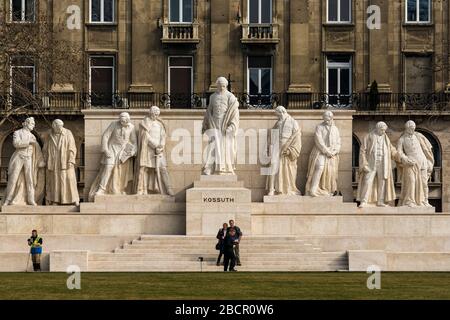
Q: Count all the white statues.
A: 9